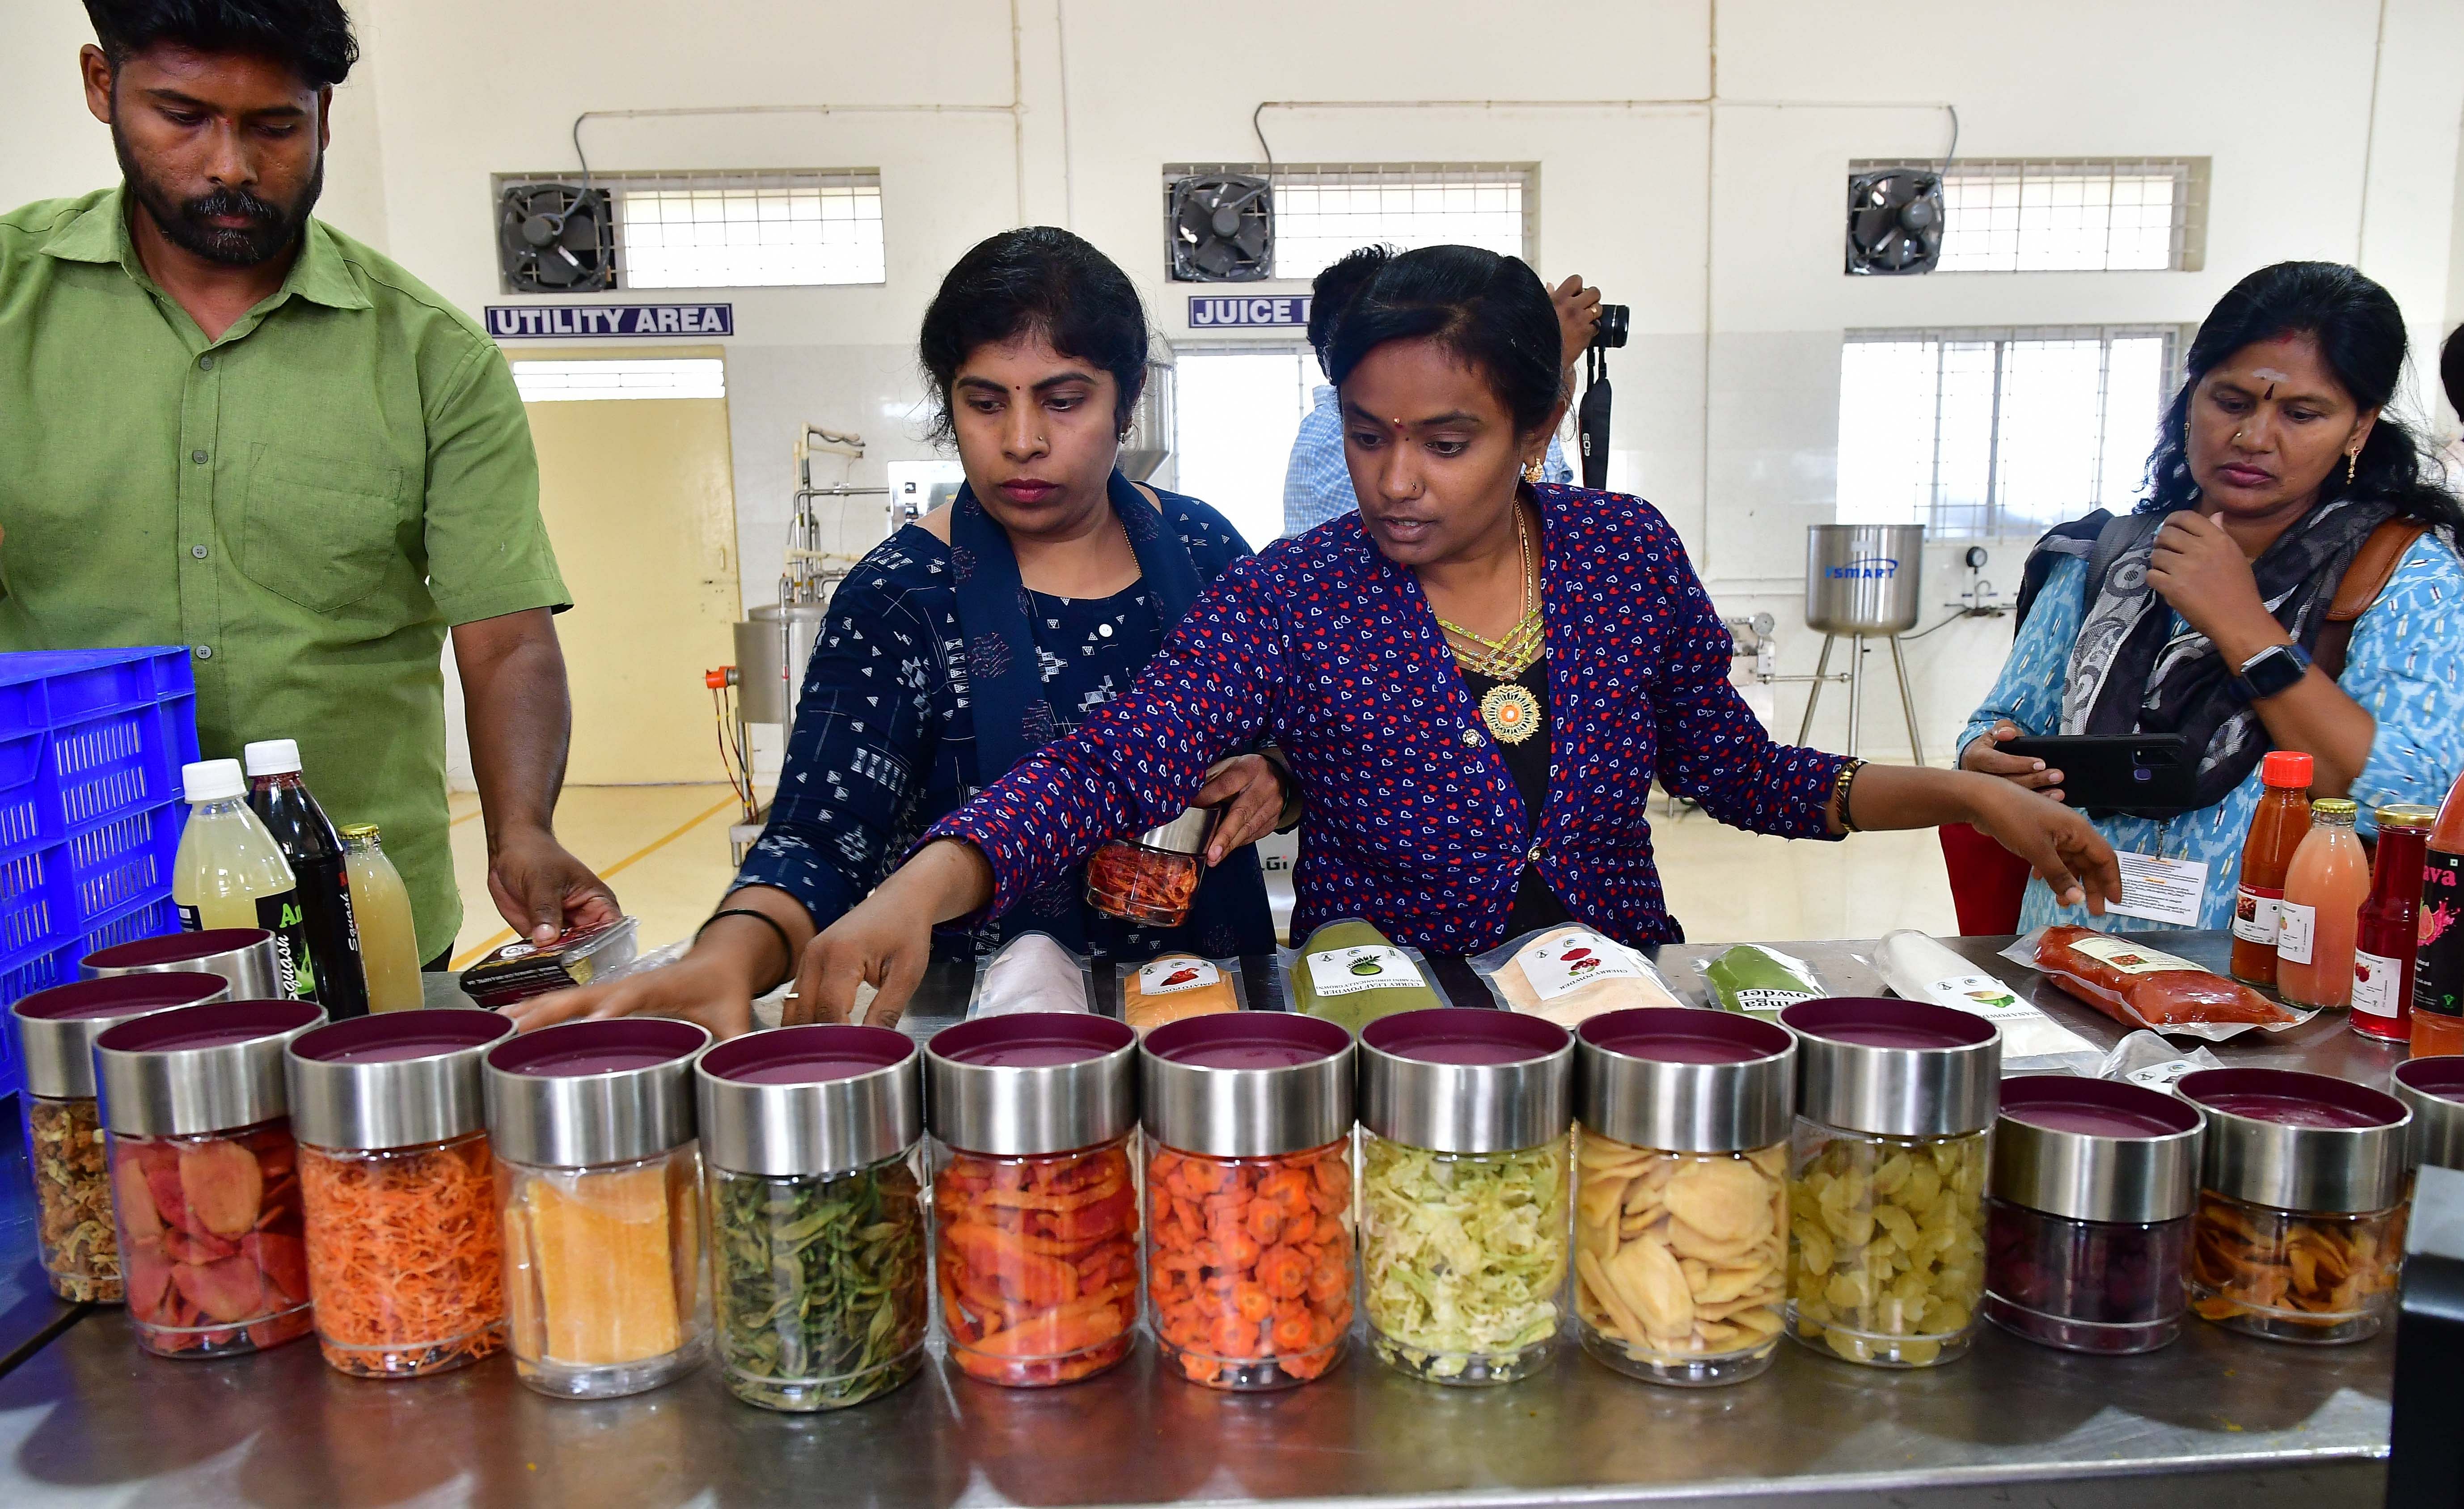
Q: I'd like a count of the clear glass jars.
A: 15